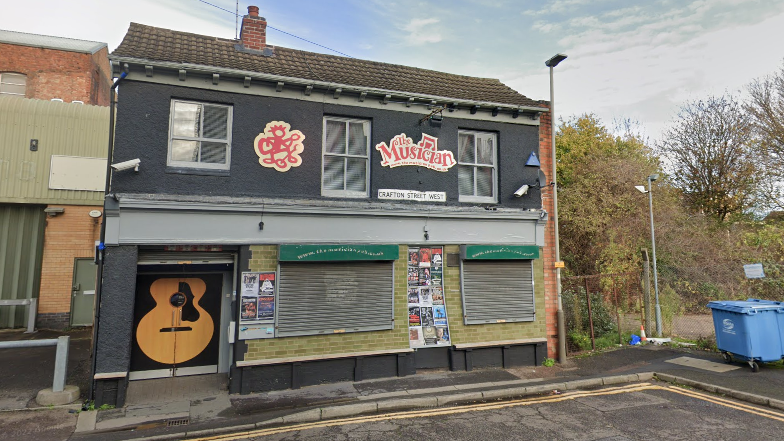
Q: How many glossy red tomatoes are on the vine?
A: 0